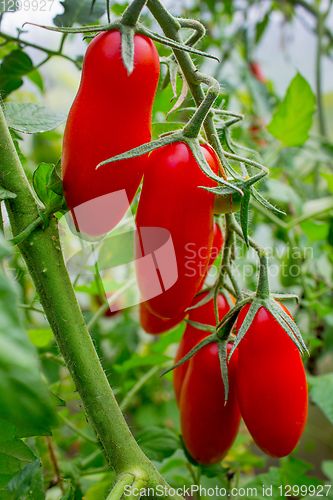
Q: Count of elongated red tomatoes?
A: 6